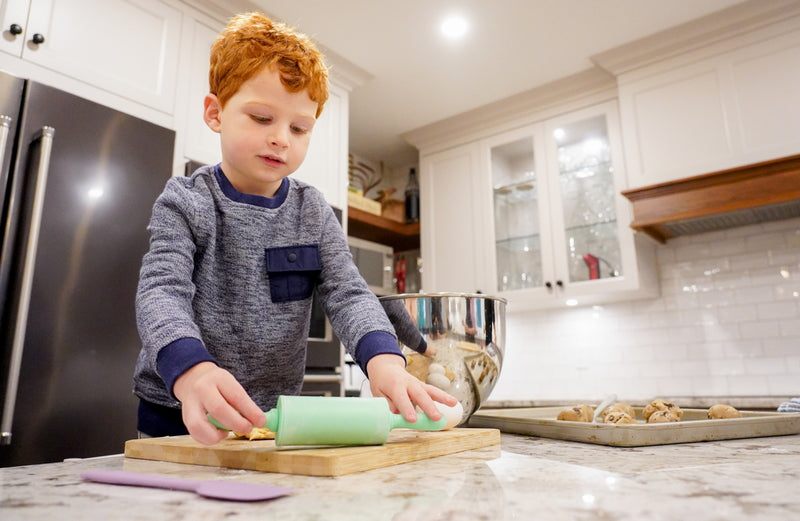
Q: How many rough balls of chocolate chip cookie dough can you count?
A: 6